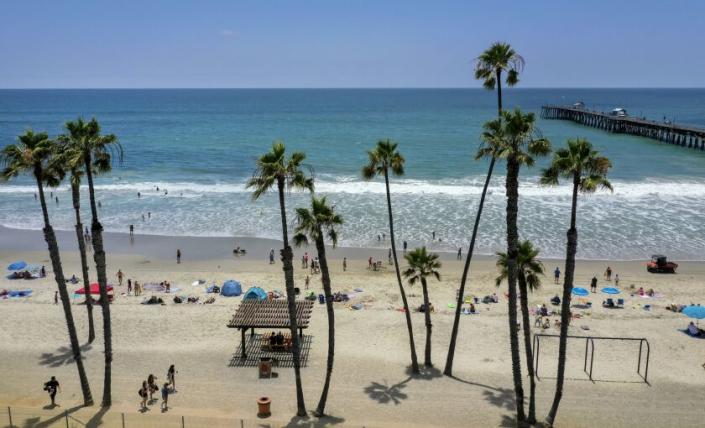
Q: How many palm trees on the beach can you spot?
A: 11